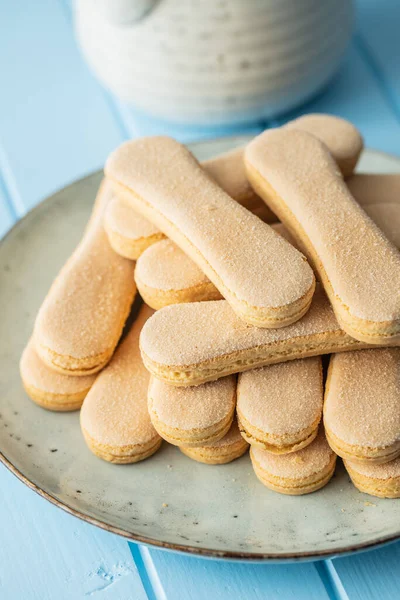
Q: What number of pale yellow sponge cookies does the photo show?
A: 15